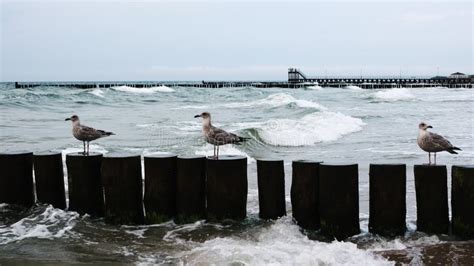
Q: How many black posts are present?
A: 13